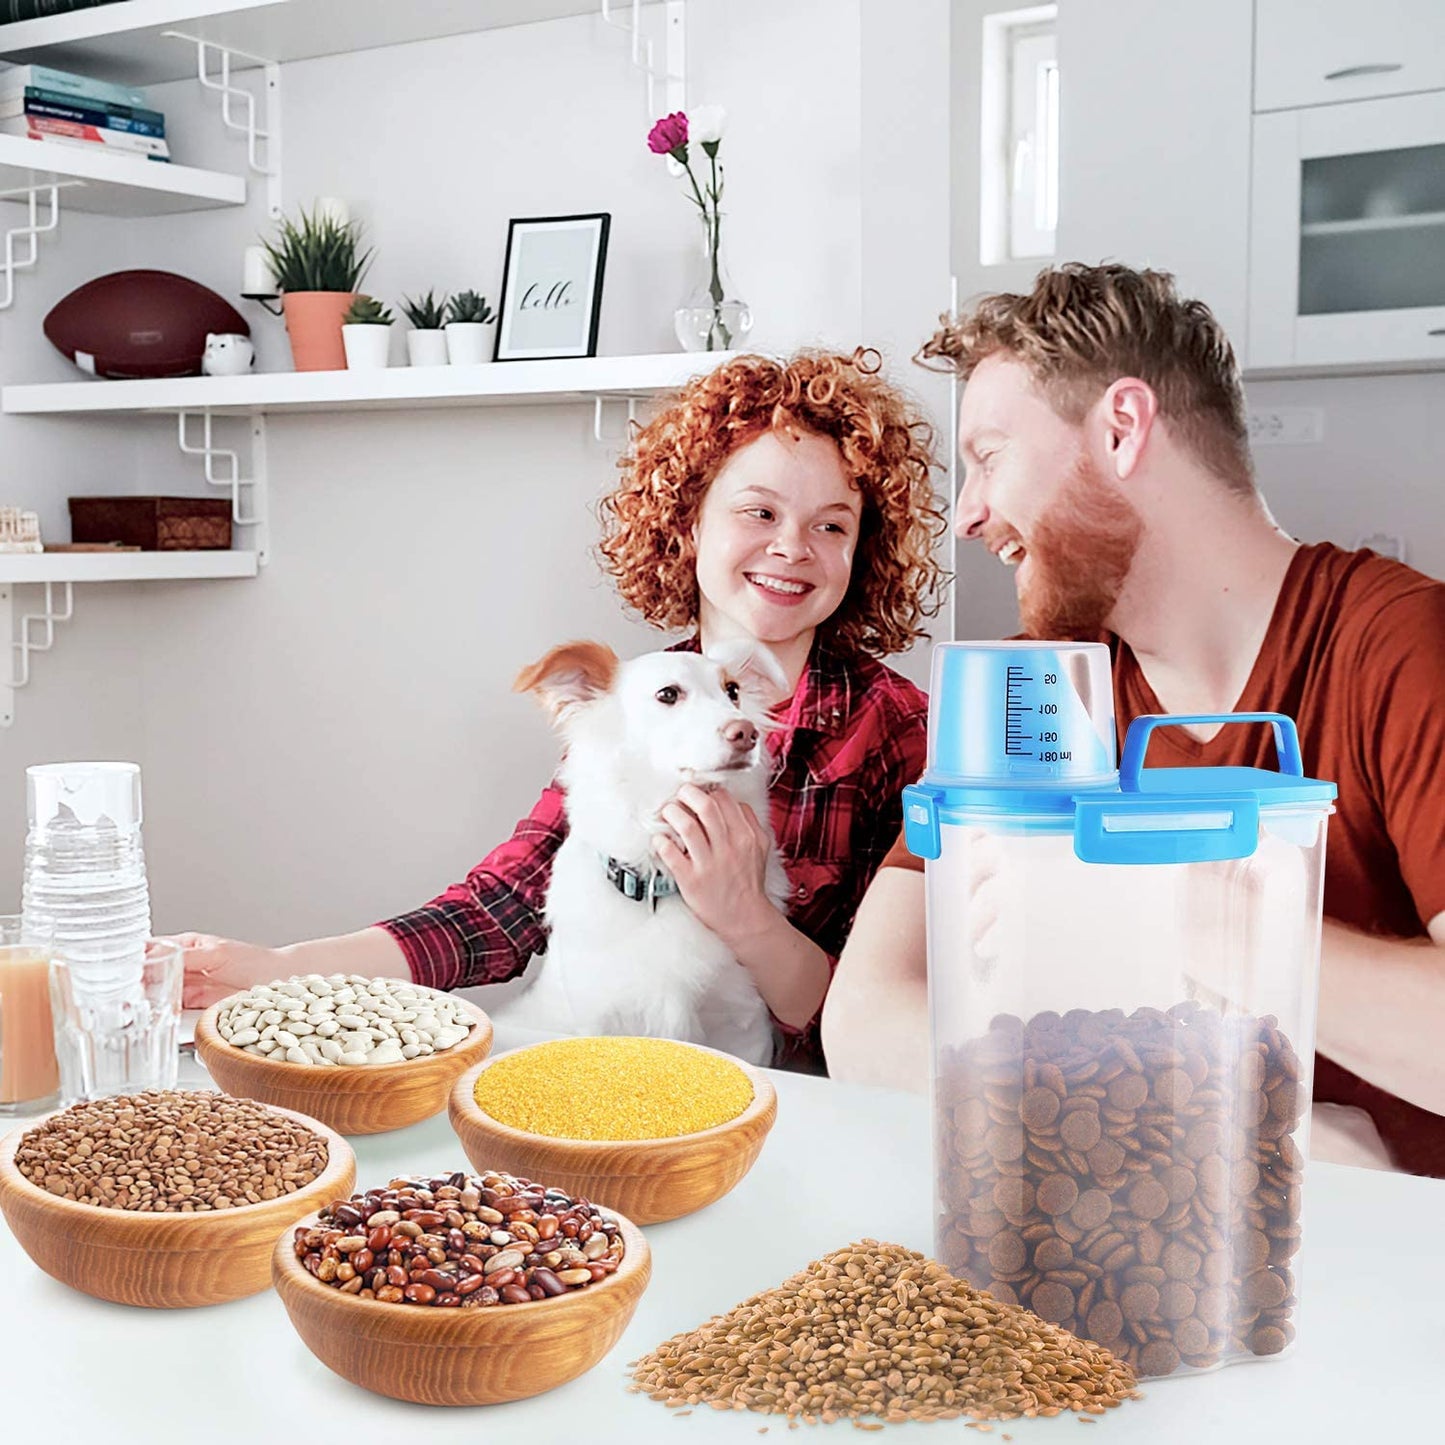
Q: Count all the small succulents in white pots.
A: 3